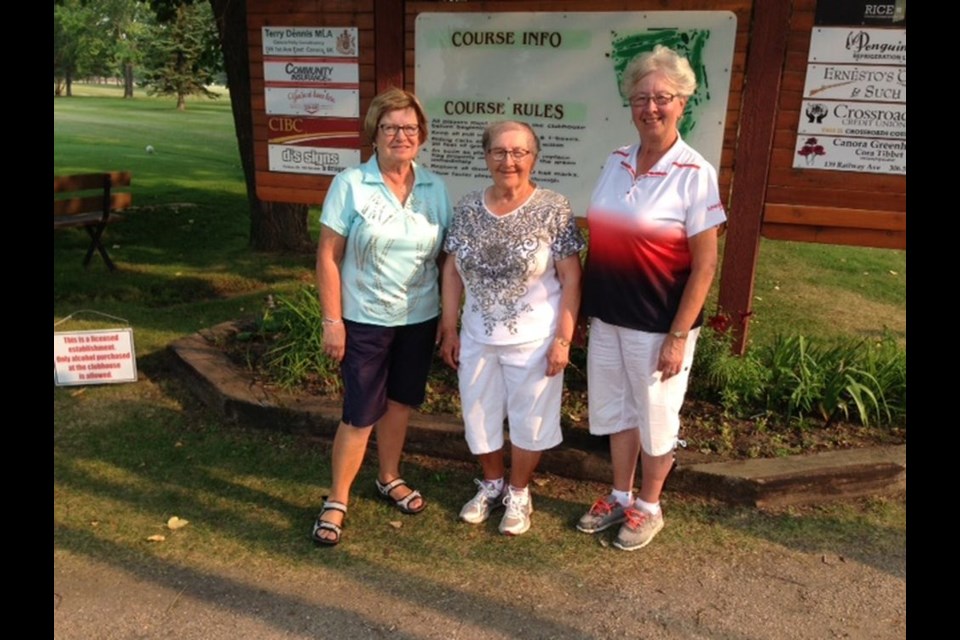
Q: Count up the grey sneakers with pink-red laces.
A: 2